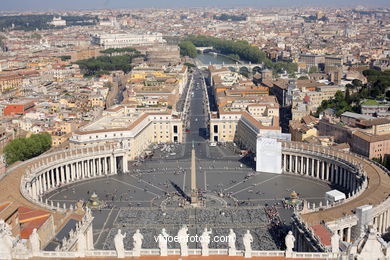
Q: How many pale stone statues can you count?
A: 11